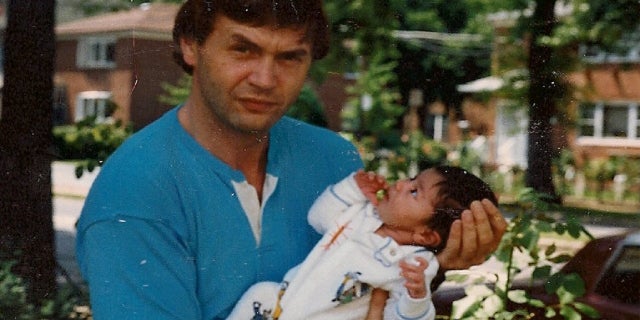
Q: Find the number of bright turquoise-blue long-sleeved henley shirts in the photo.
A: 1